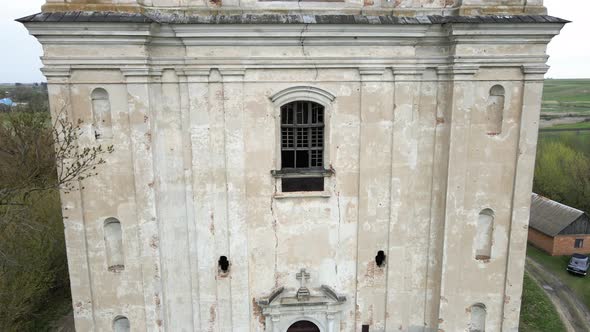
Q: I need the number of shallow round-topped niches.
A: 6